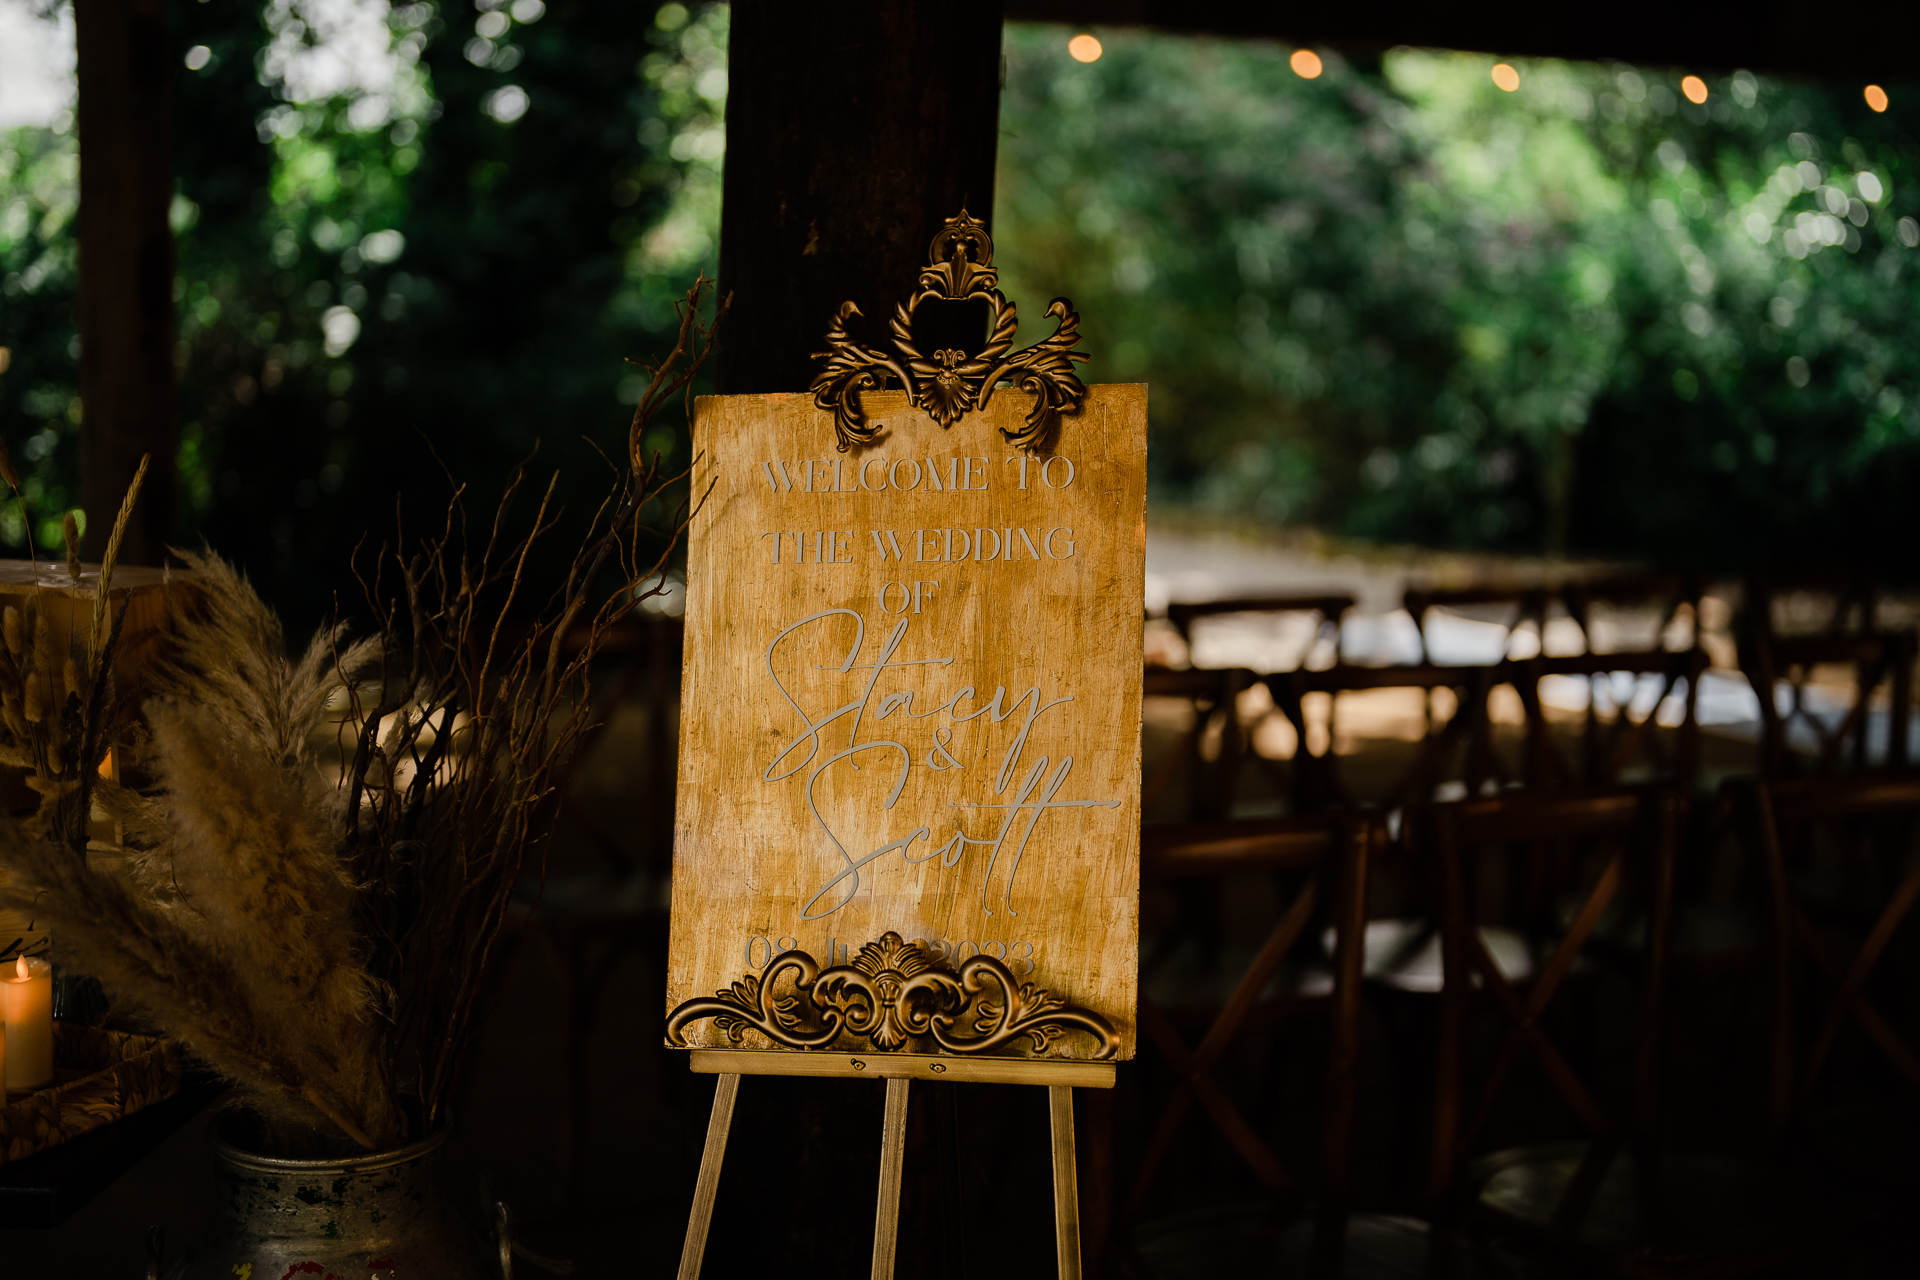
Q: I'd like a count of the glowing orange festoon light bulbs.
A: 5